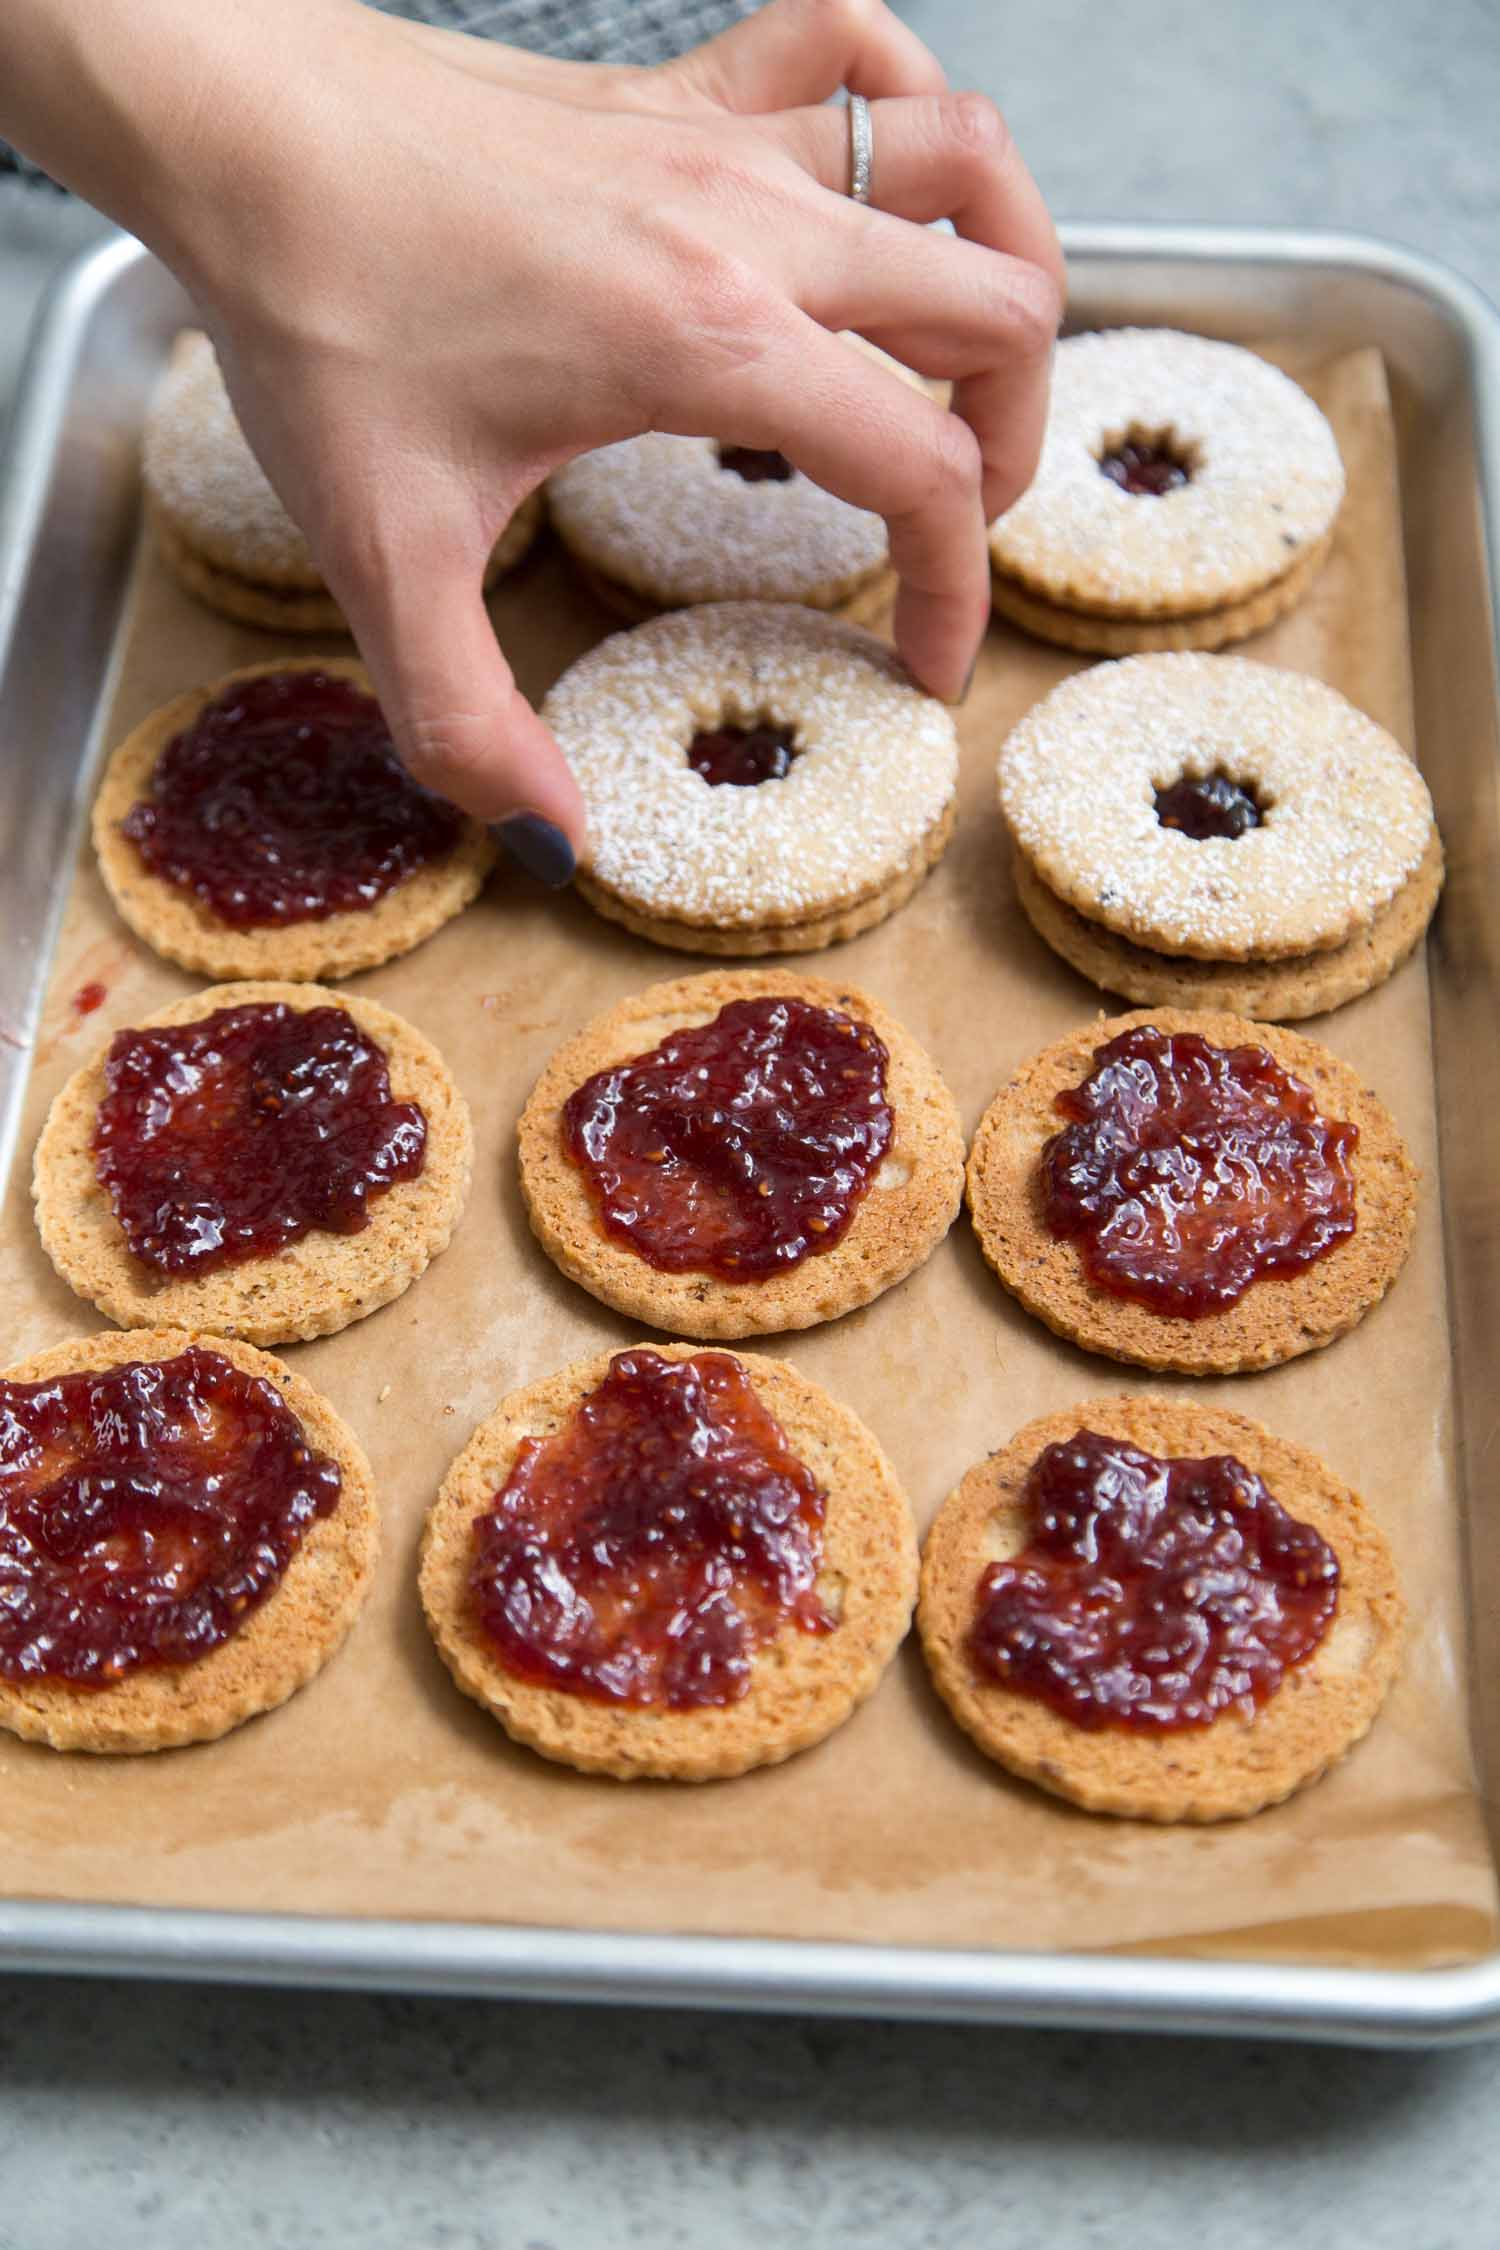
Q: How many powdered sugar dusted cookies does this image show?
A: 5